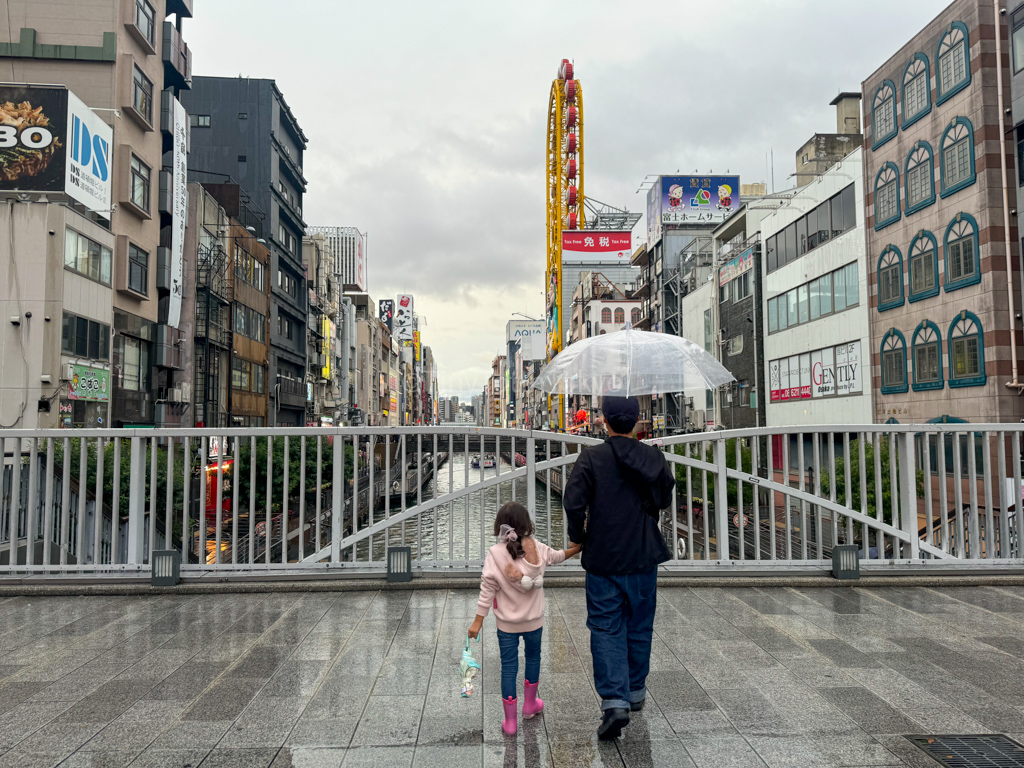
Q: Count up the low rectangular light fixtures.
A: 3